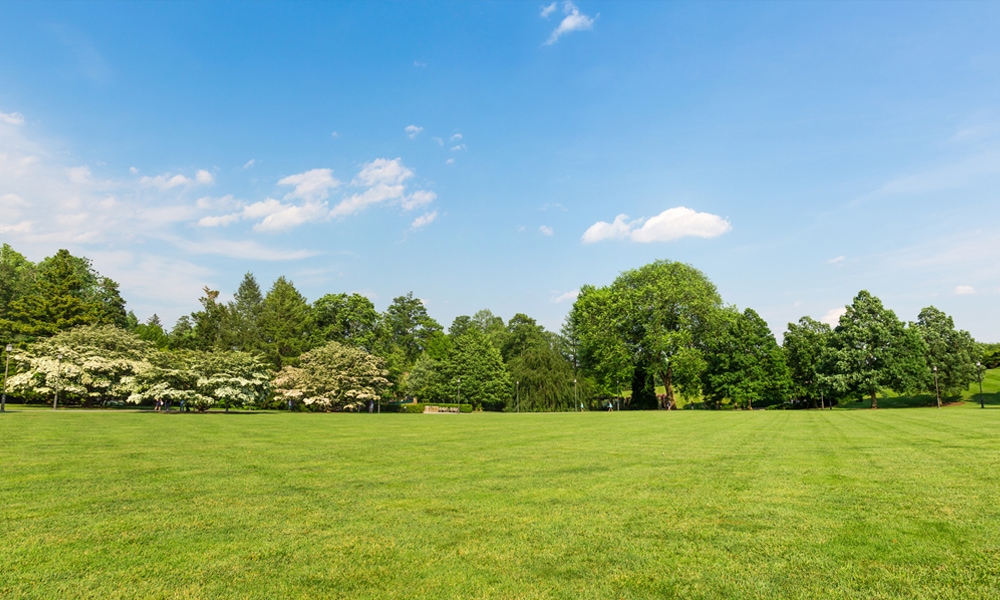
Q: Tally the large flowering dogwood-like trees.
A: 3